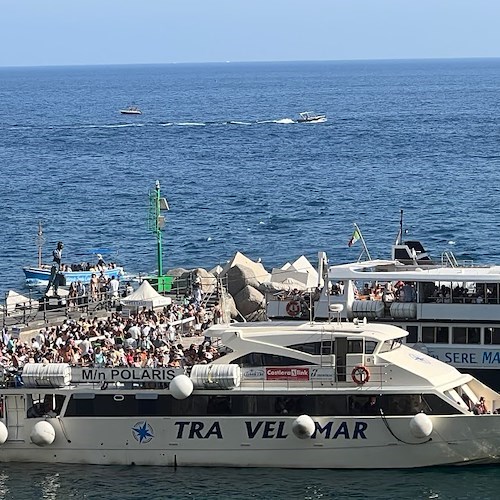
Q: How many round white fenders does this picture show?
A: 5